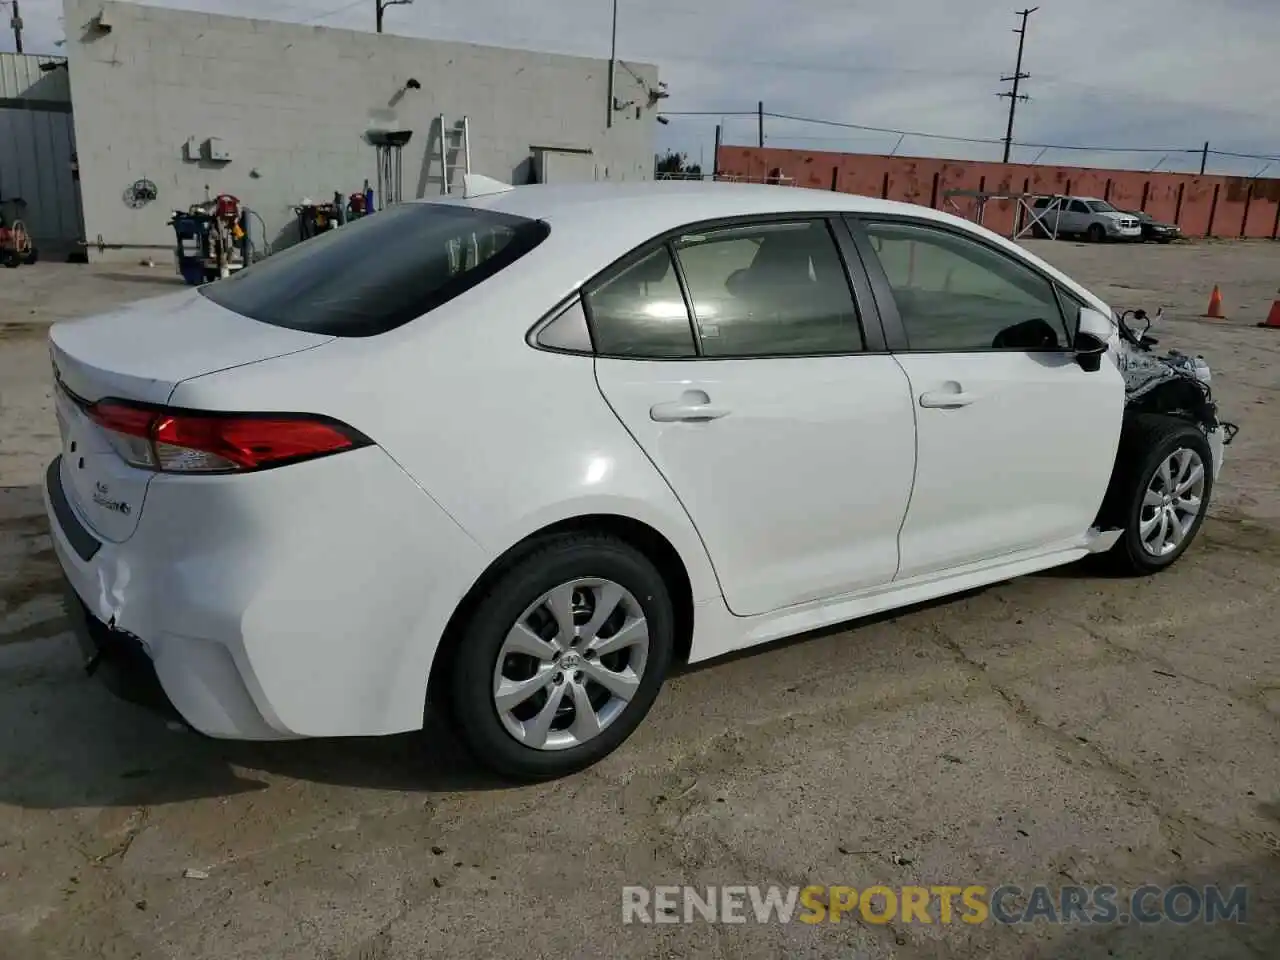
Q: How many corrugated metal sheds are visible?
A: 1